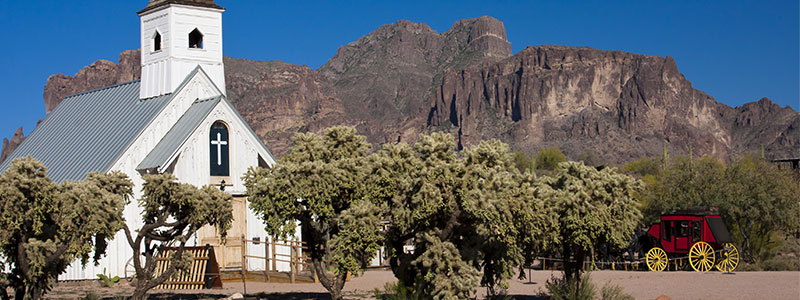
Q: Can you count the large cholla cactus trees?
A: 5